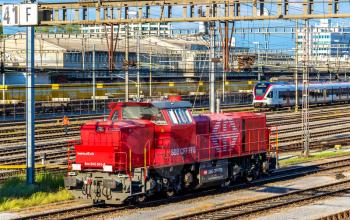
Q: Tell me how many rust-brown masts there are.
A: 2